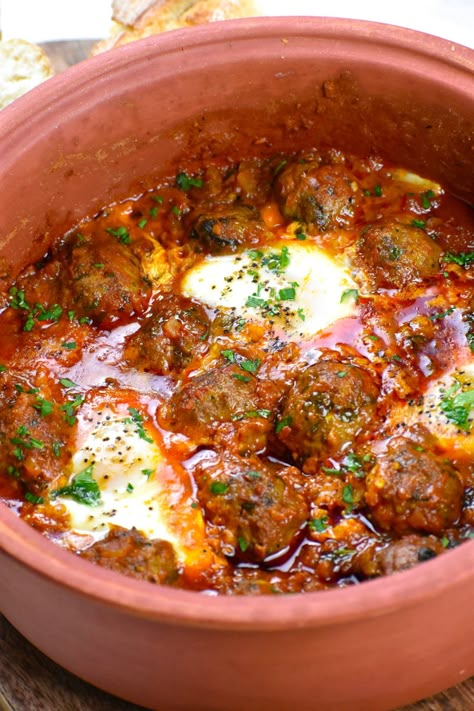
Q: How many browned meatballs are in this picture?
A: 12